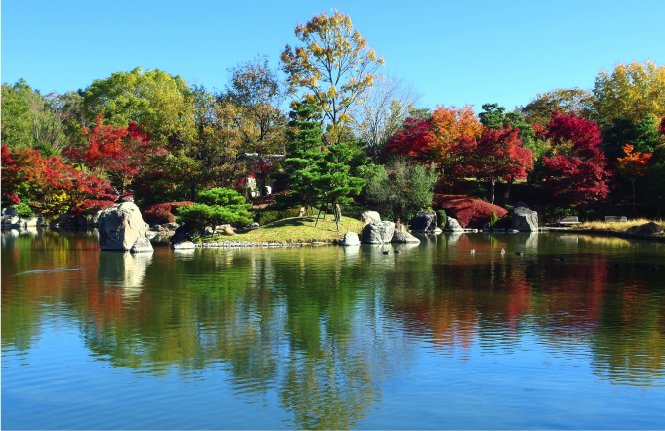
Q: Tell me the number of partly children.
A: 0